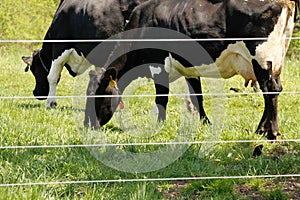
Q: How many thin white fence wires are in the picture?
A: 4